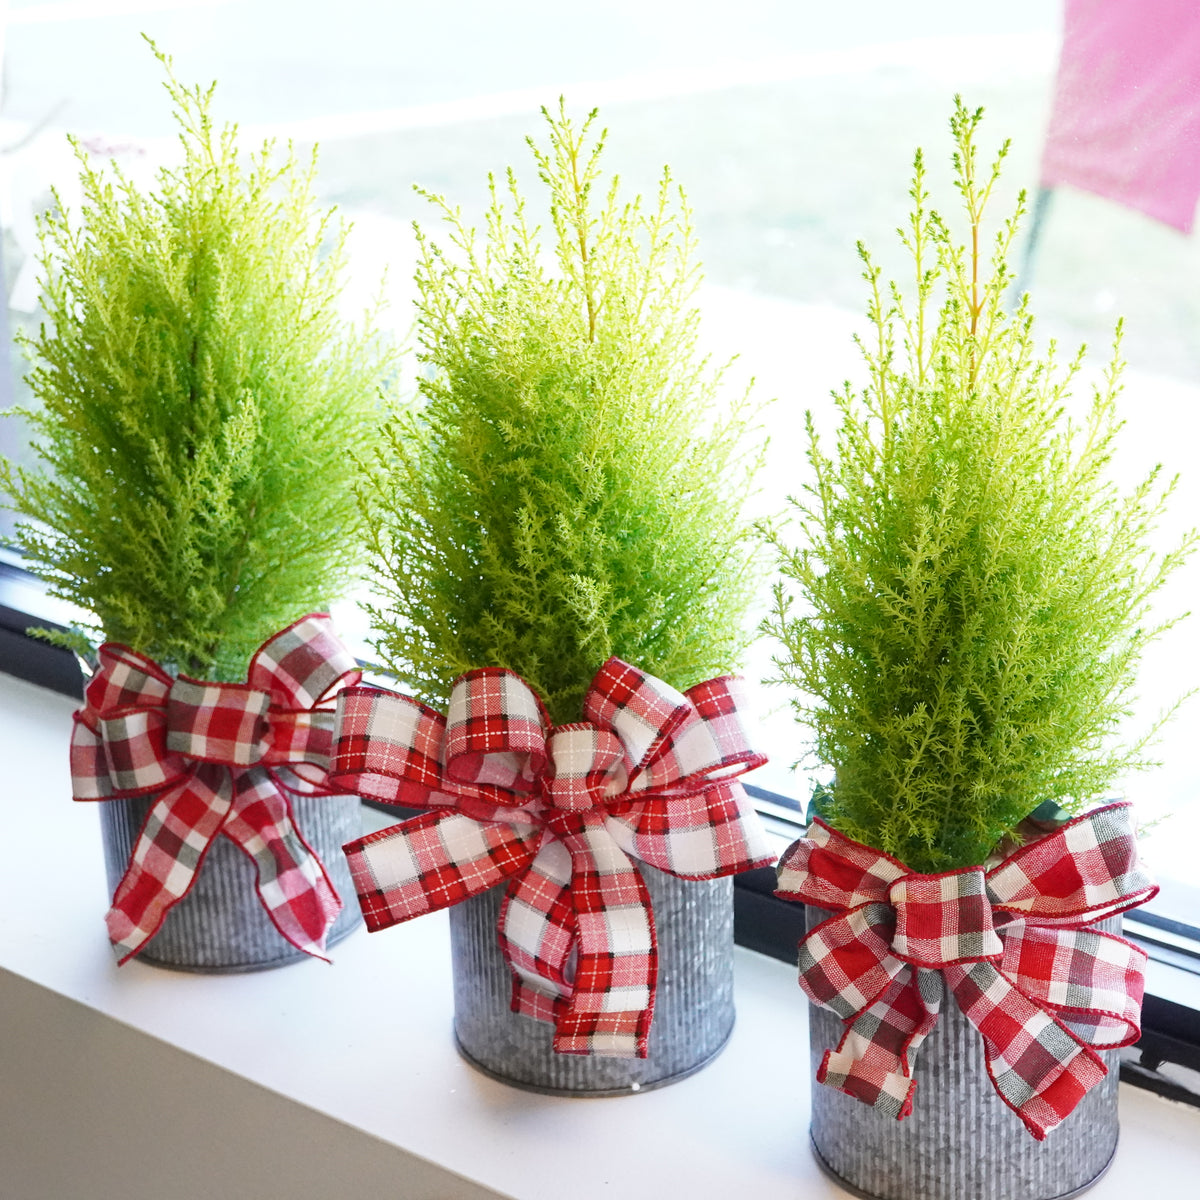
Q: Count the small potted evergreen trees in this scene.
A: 3